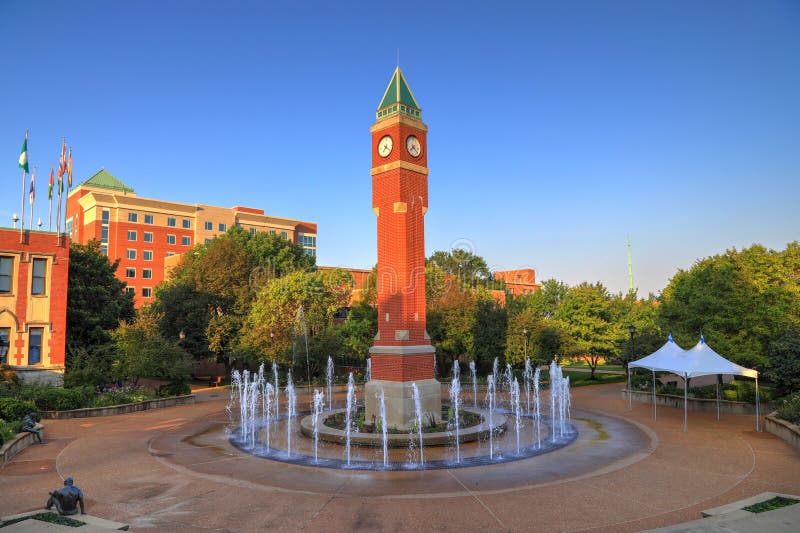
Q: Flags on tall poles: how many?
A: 6